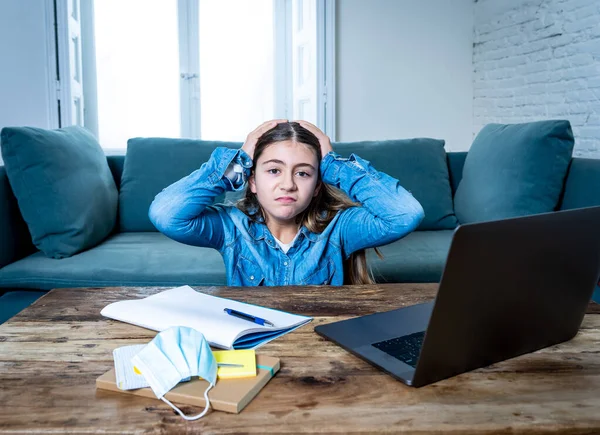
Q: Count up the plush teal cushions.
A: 4